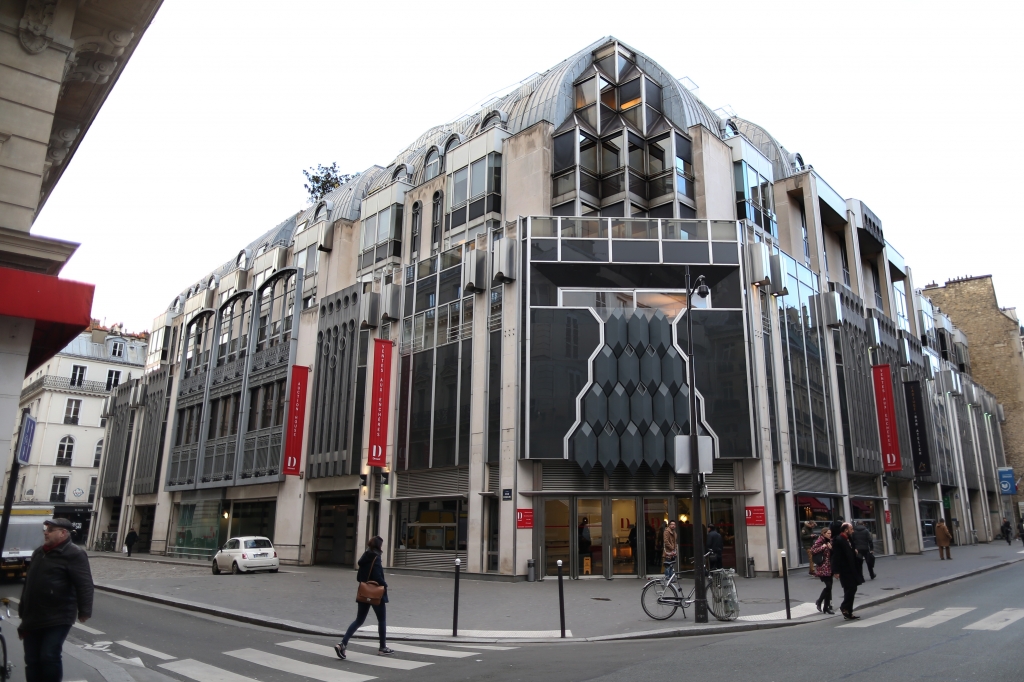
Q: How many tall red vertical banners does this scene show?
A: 3